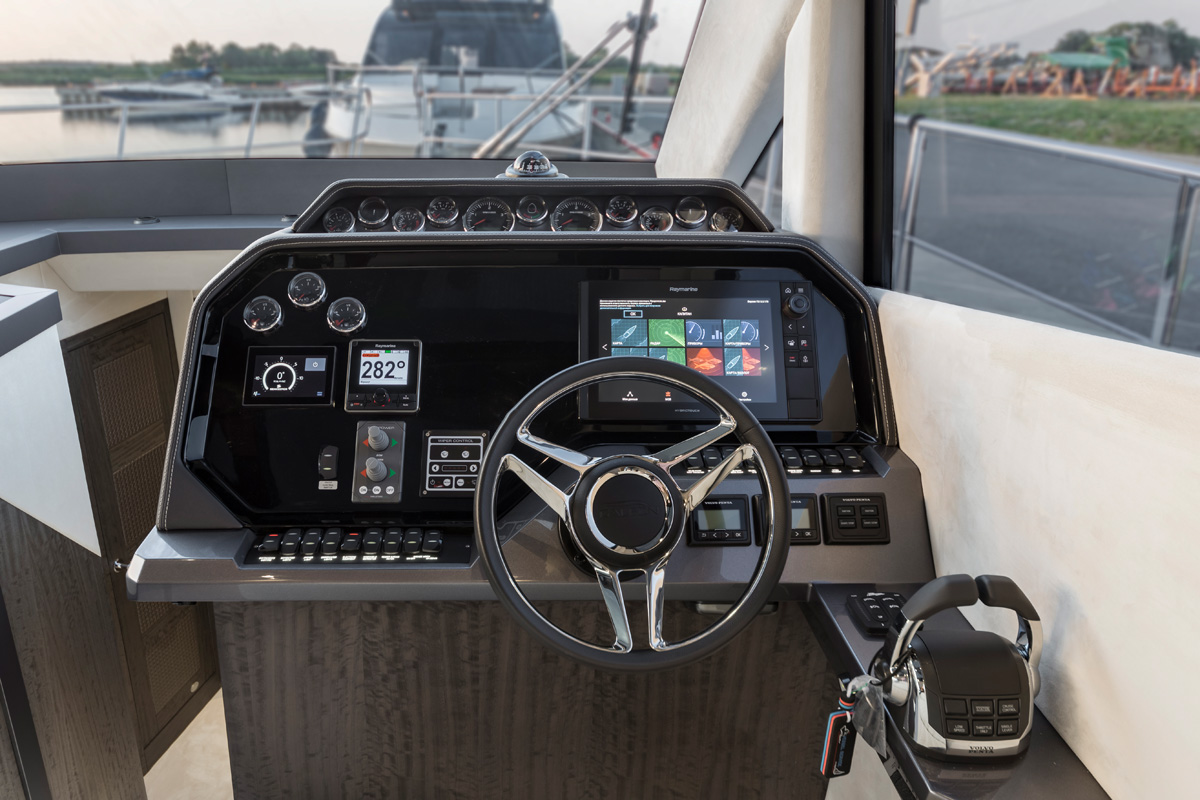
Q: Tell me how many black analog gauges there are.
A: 14